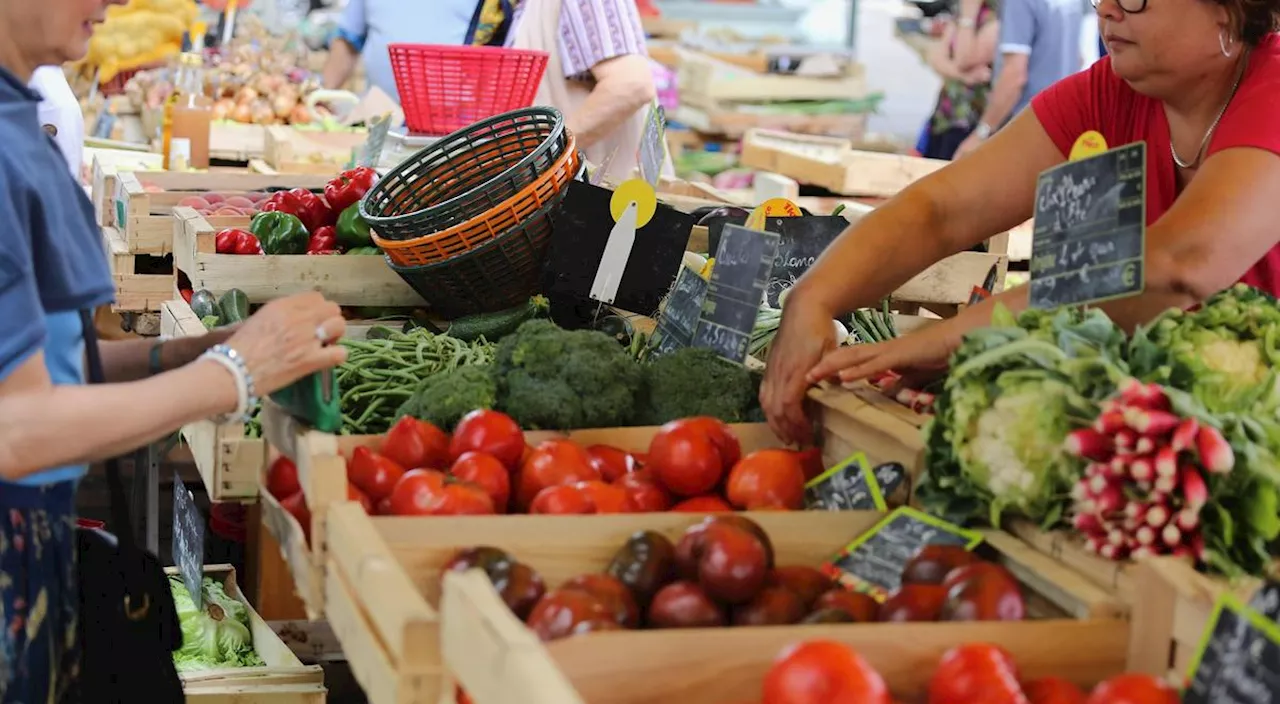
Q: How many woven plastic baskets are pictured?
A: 4